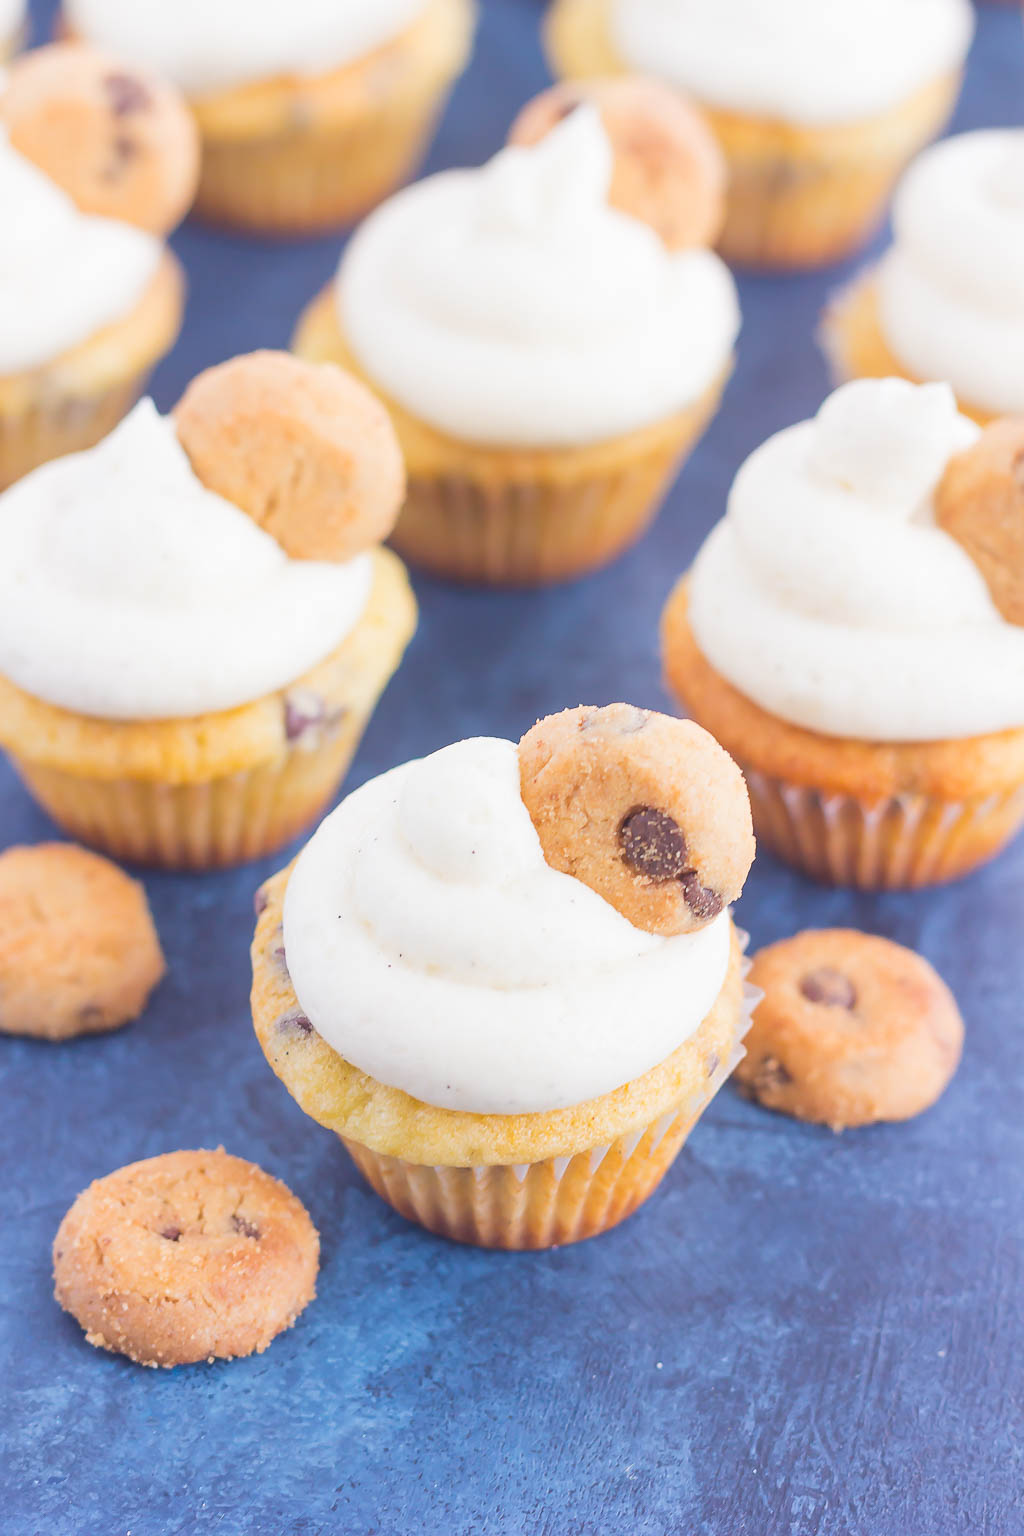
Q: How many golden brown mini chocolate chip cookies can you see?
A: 8